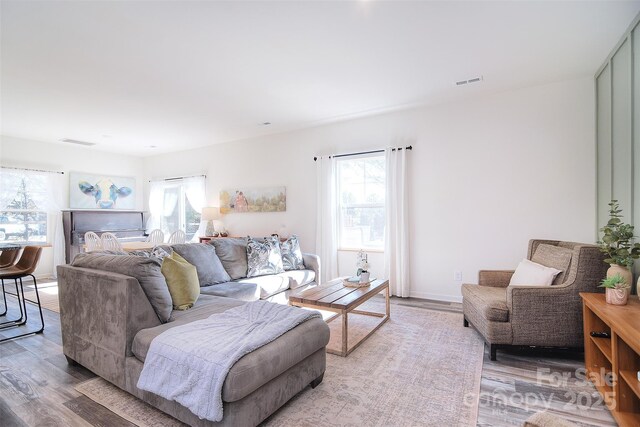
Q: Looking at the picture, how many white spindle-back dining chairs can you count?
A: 4